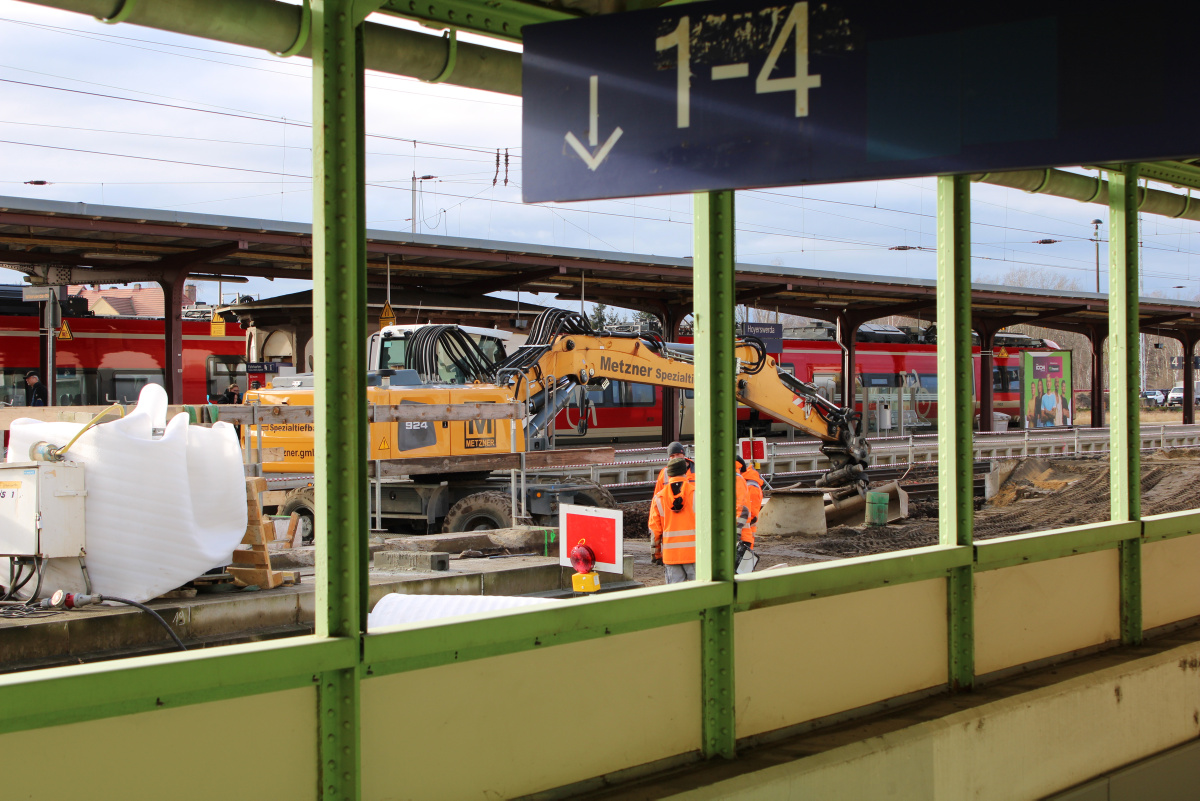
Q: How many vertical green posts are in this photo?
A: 4